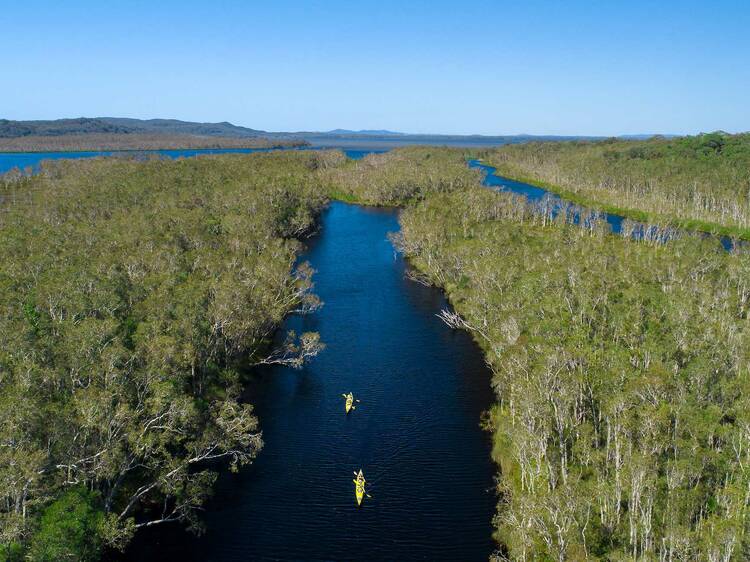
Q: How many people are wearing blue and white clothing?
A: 0